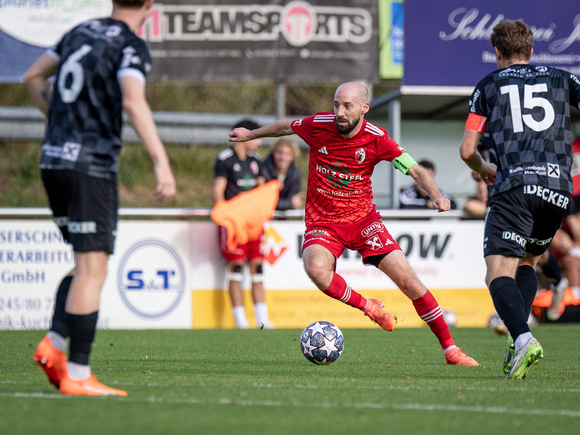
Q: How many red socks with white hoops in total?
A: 2